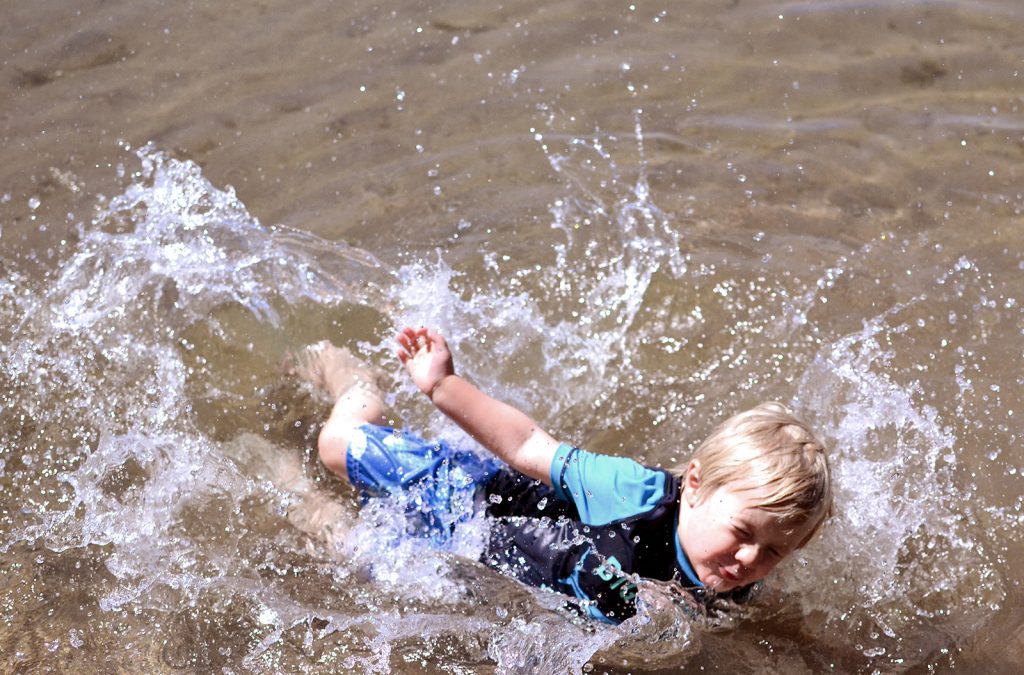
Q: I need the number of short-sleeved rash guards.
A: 1